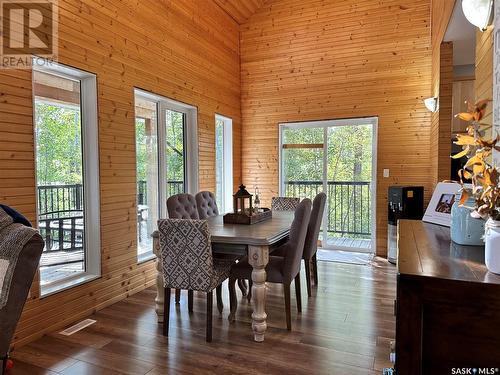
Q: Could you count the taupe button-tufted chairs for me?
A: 4